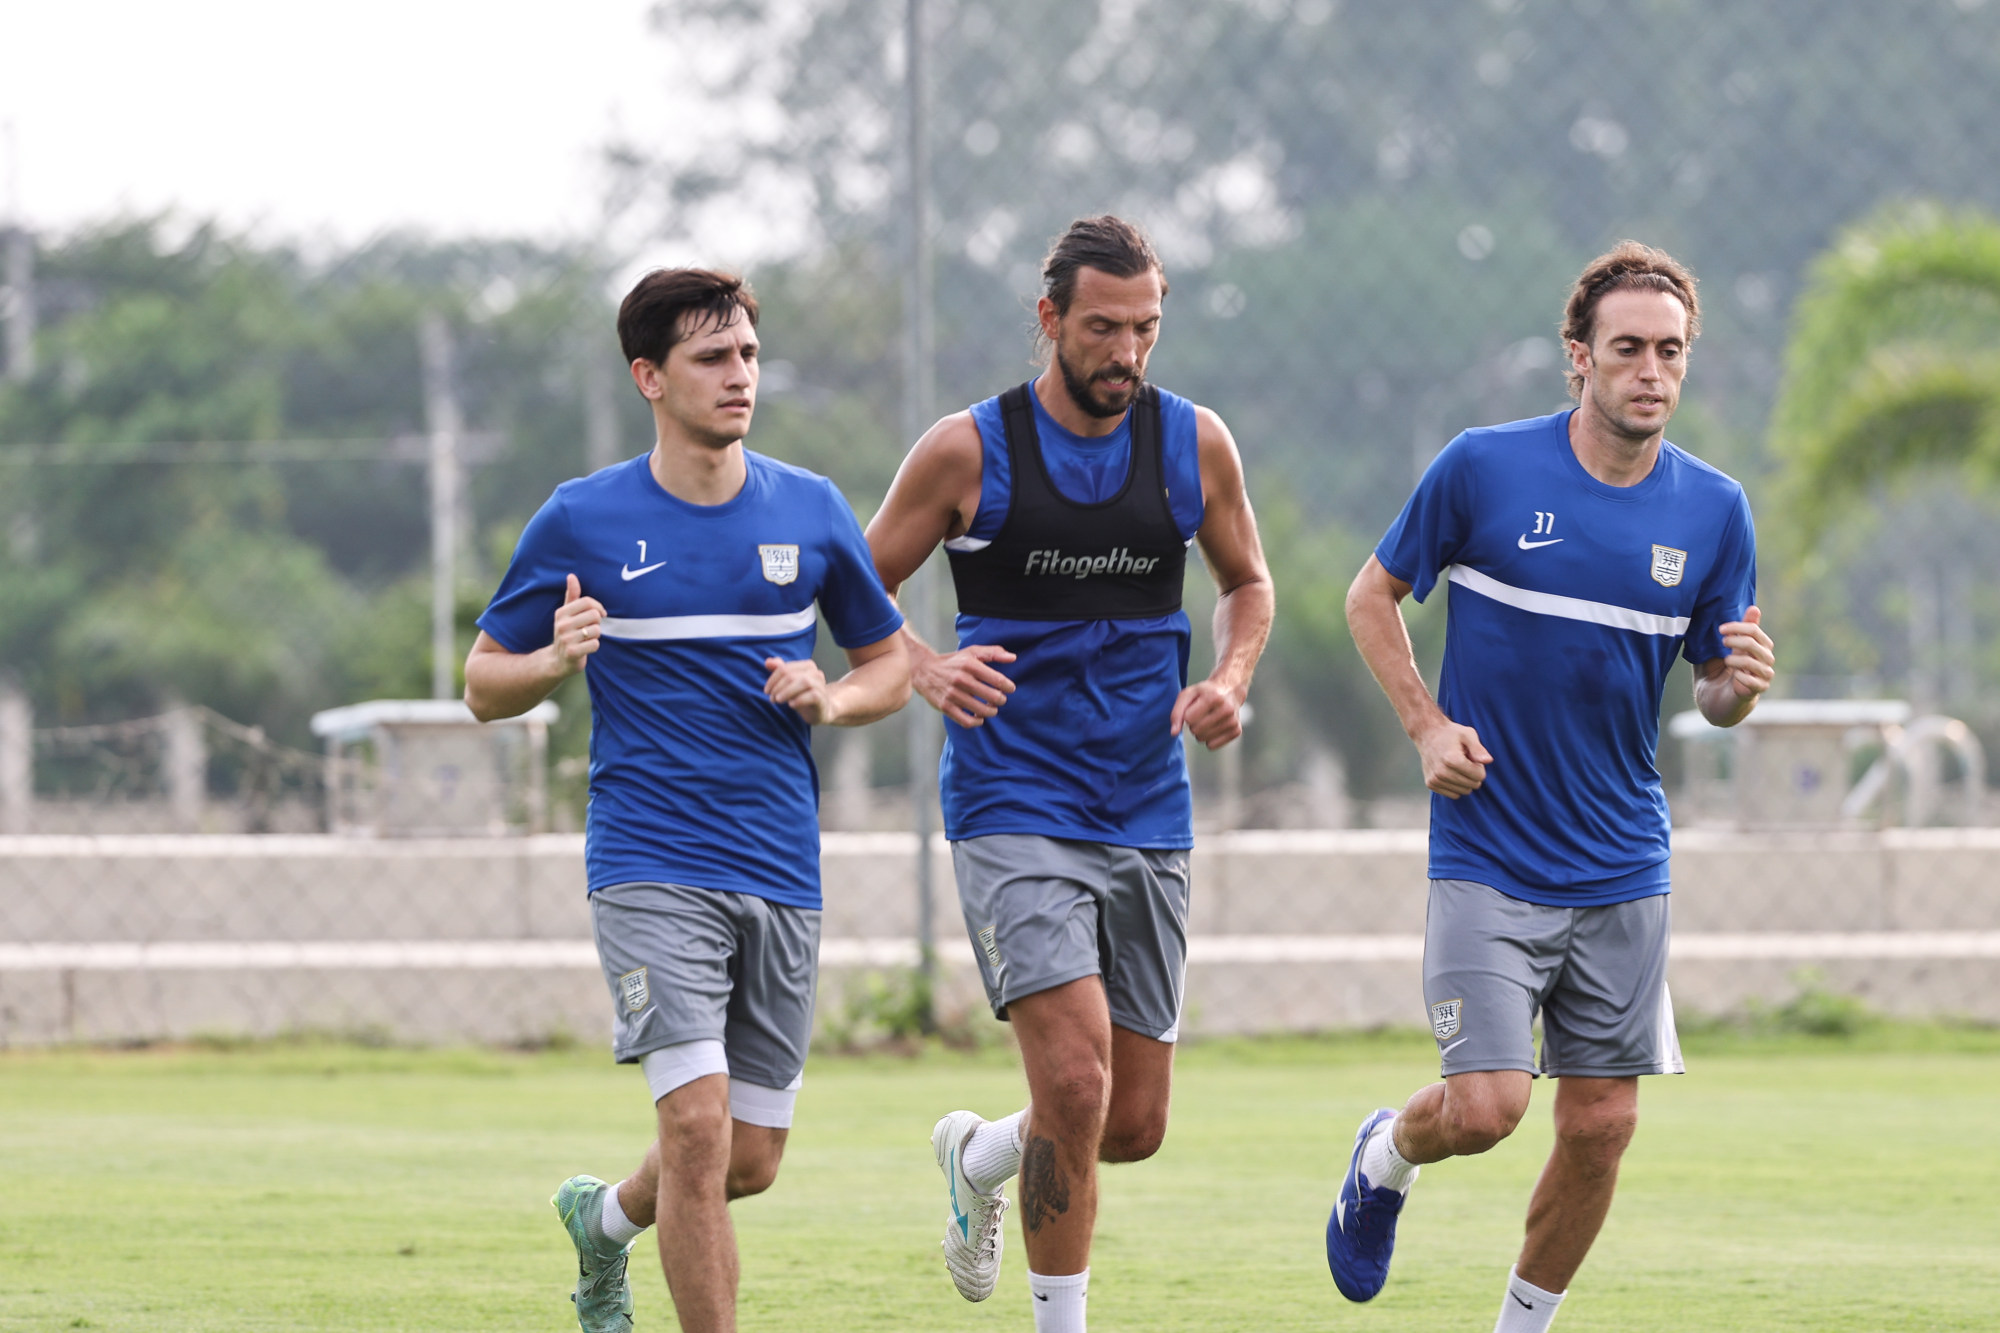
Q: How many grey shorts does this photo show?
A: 3